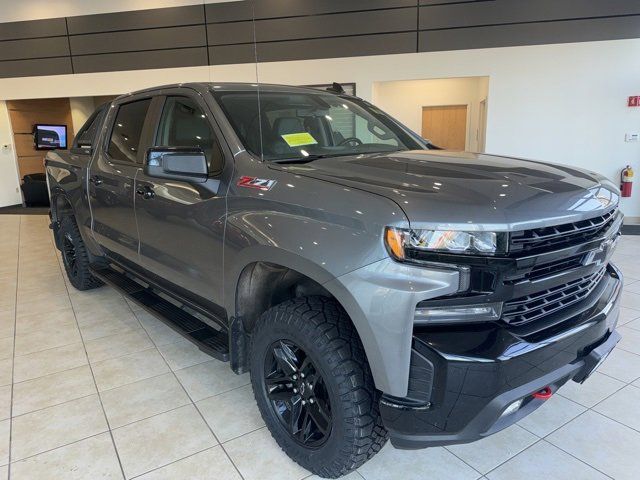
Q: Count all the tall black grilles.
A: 1